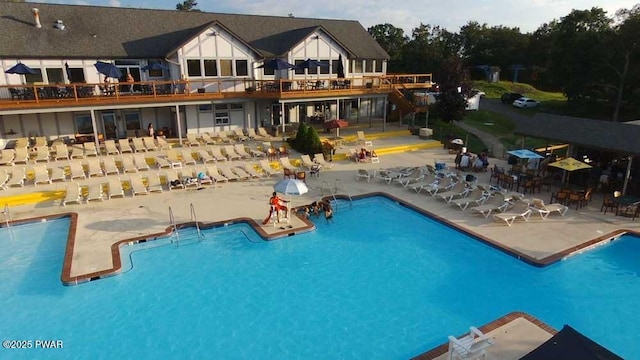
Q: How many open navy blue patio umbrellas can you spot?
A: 5